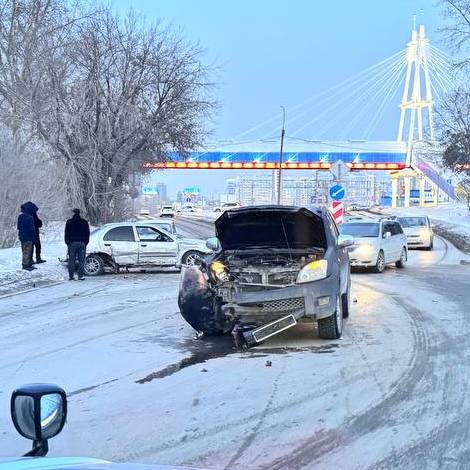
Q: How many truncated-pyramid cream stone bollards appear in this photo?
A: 0